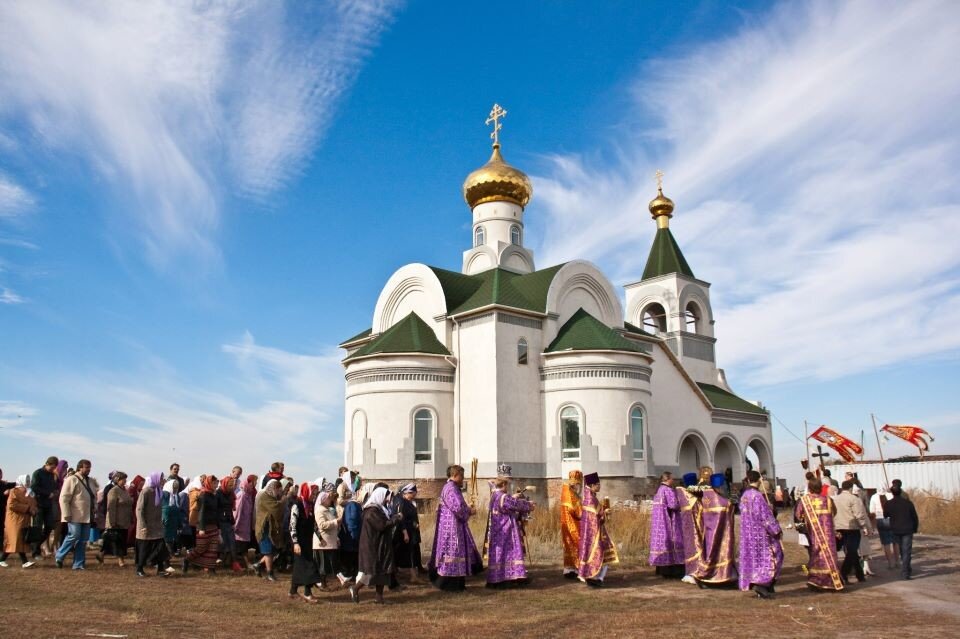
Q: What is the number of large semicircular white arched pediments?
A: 2